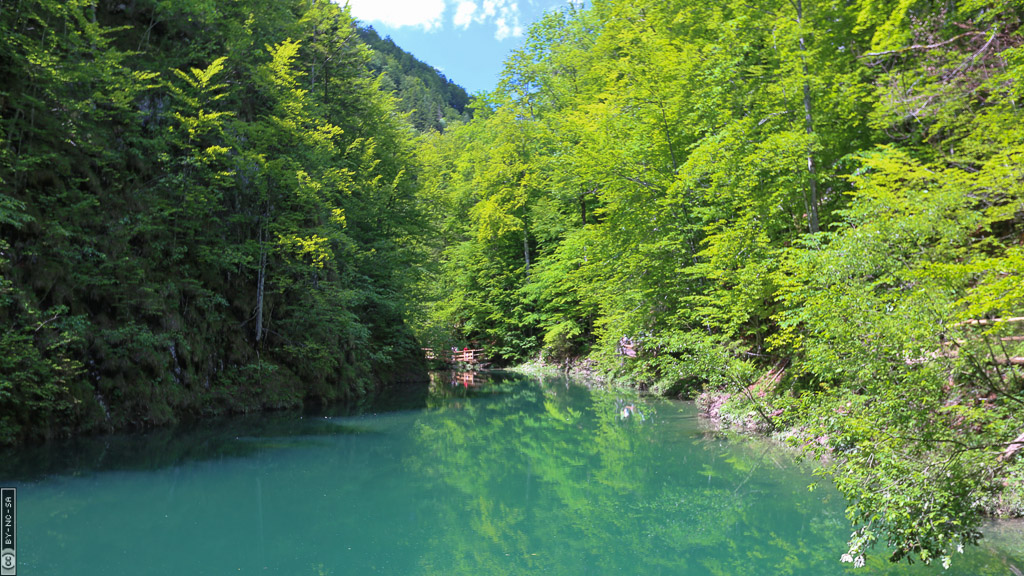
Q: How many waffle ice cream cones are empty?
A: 0